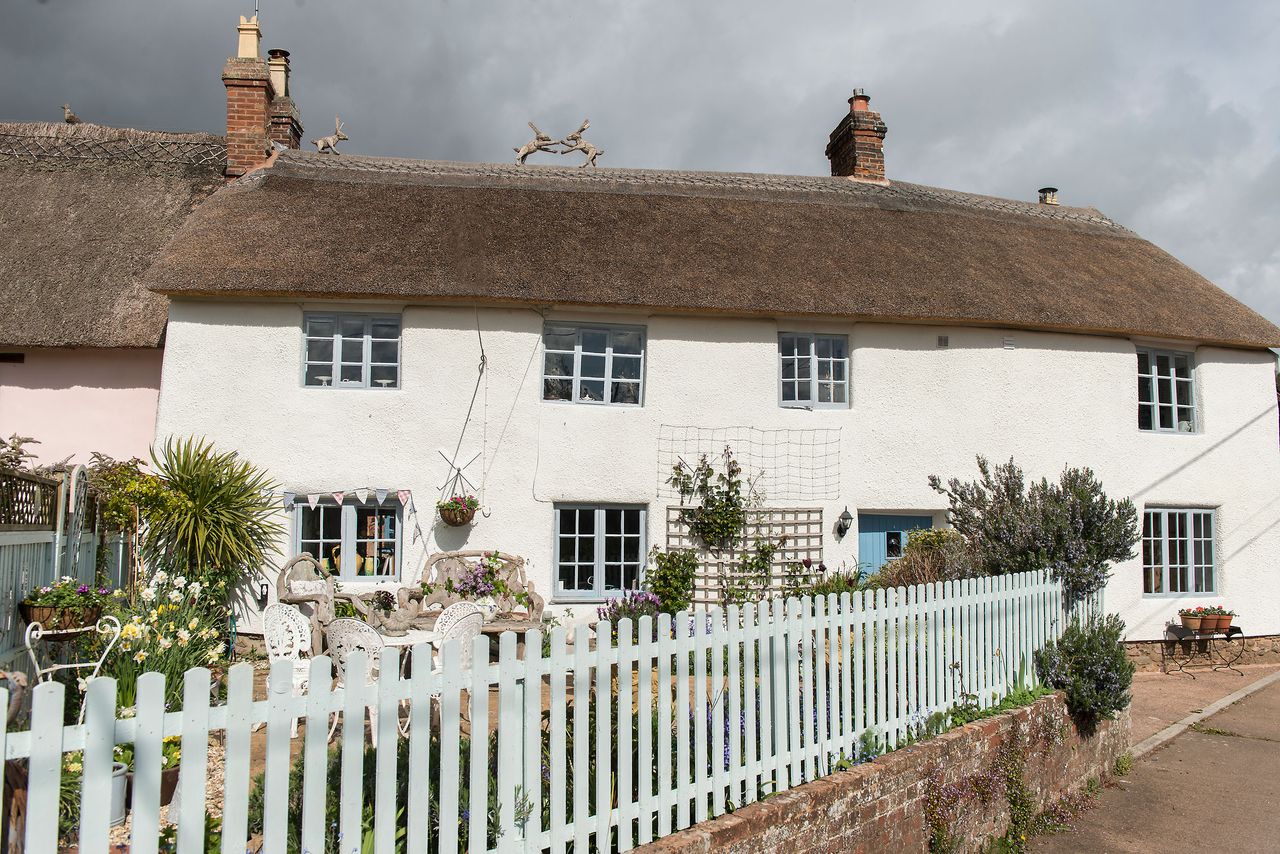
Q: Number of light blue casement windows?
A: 7